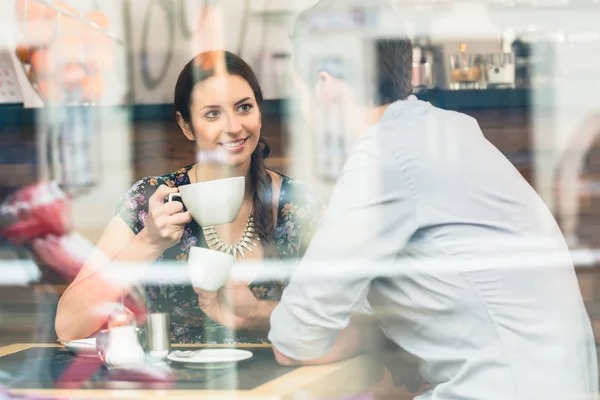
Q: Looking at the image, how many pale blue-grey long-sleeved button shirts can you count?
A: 1